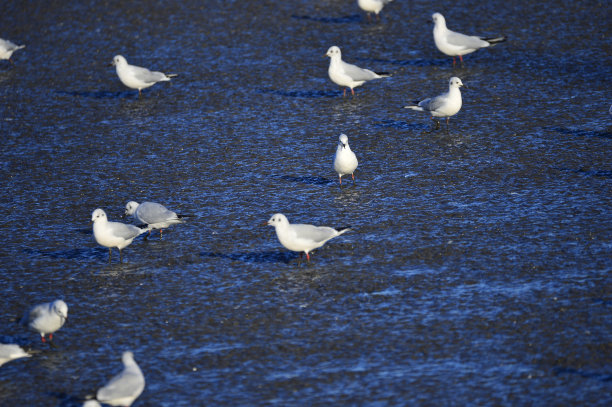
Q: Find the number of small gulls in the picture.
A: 14